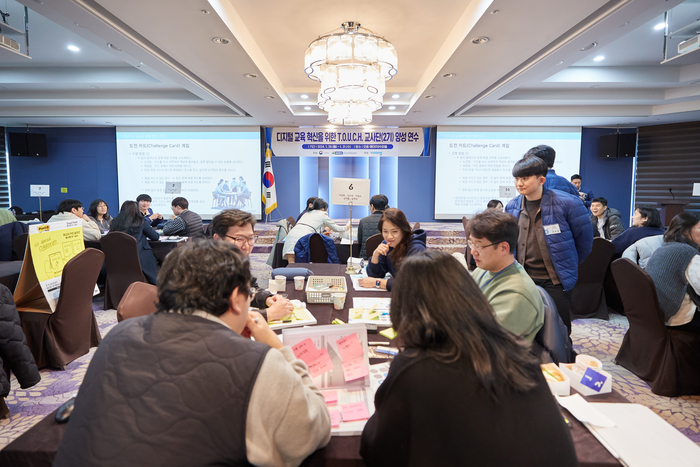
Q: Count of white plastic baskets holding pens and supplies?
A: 1